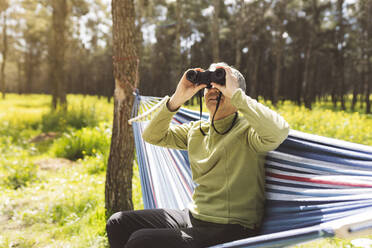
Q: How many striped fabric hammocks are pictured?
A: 1